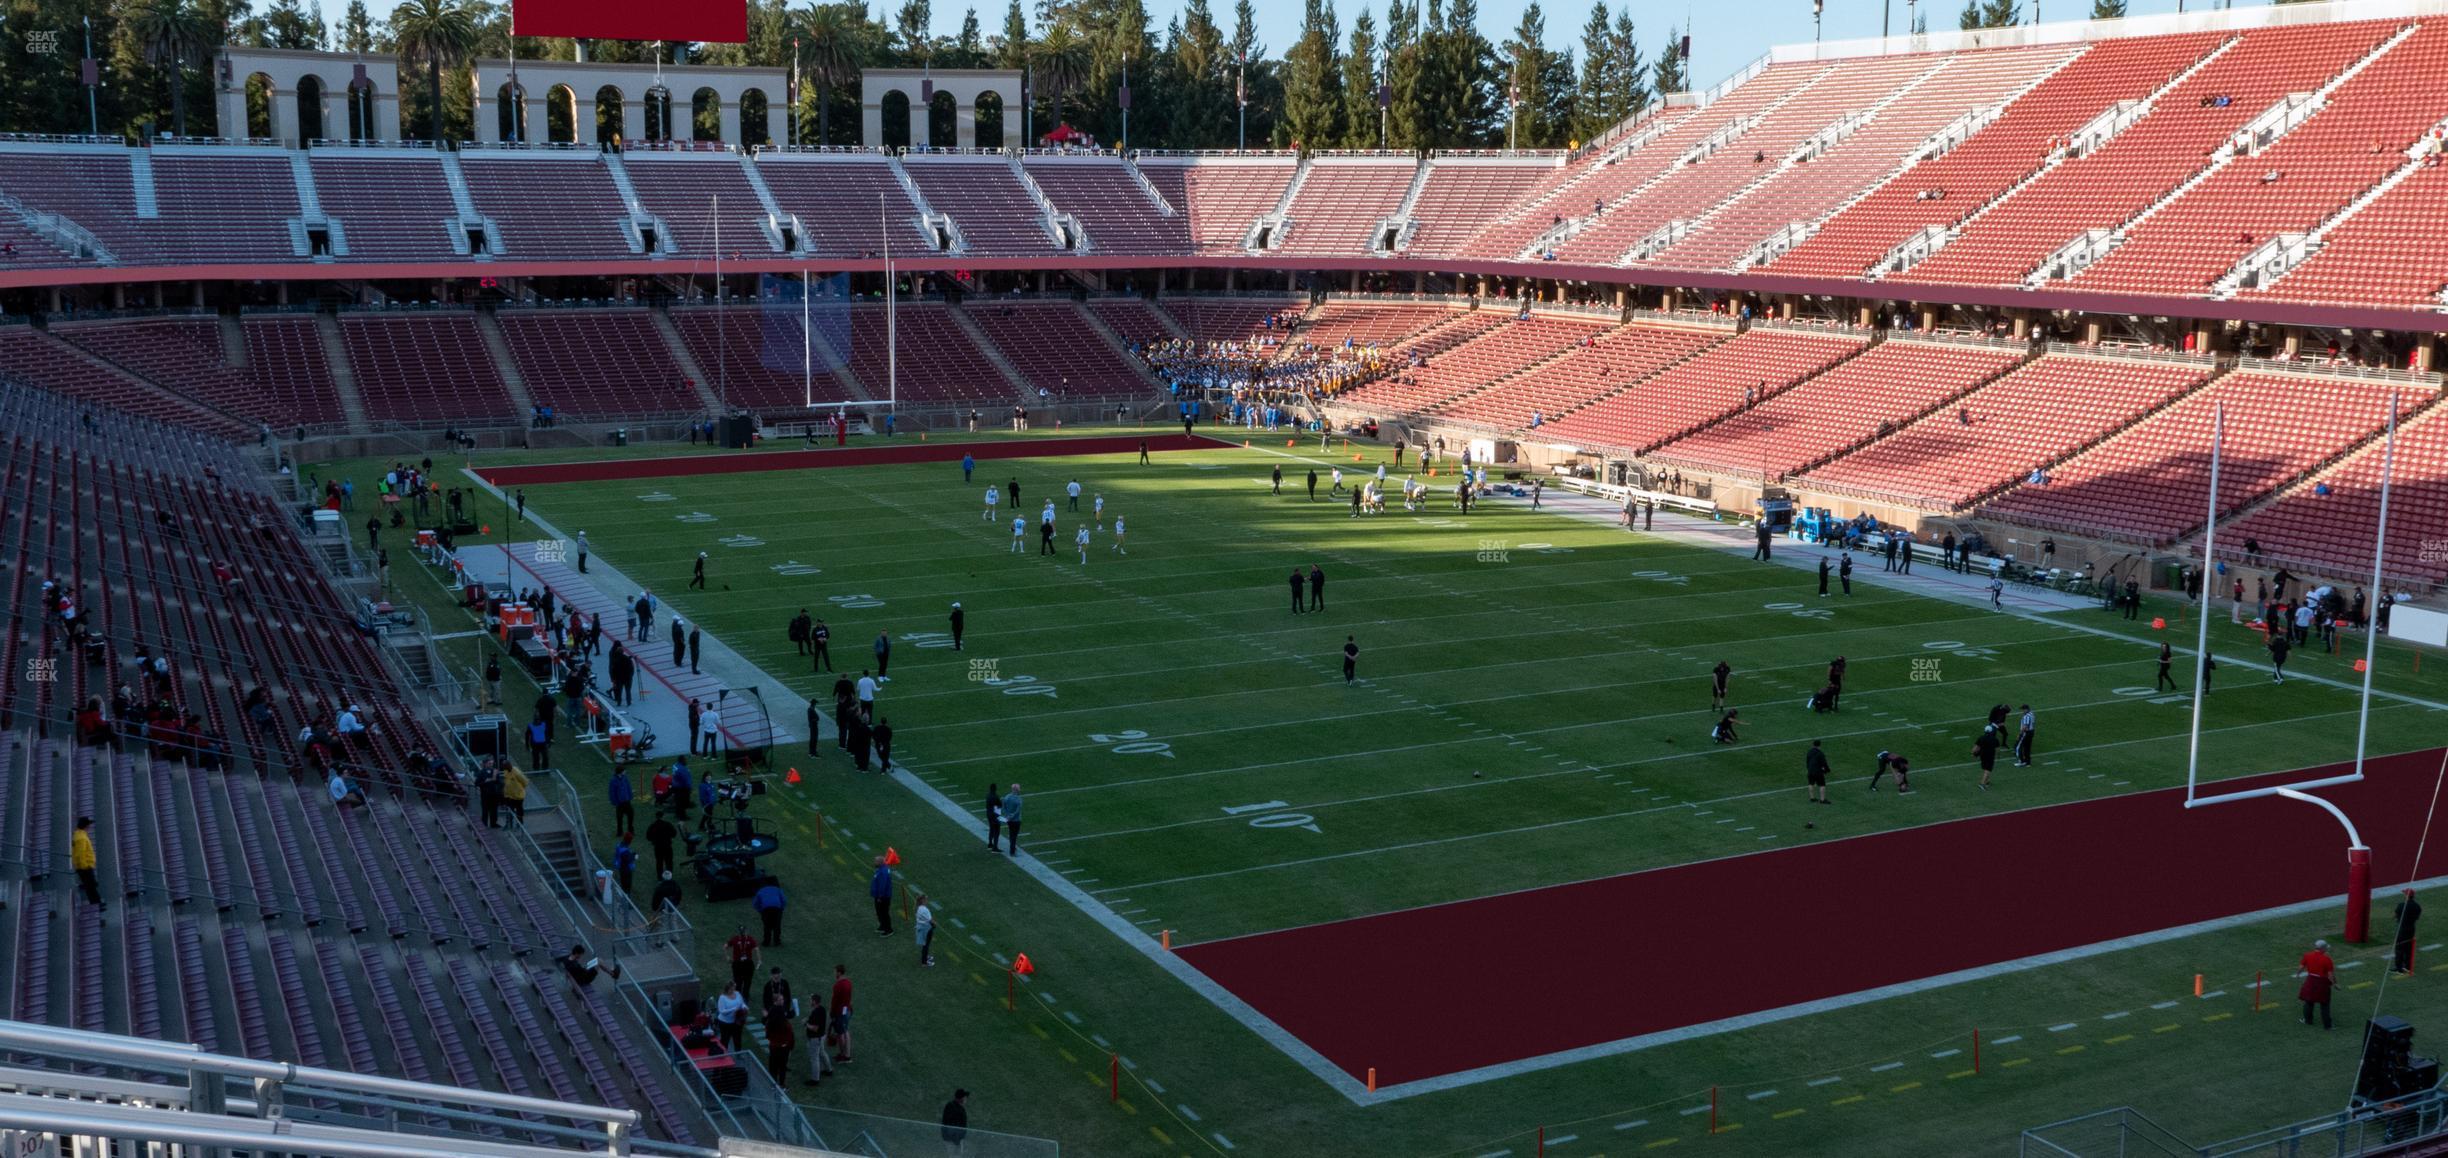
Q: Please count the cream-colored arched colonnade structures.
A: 3